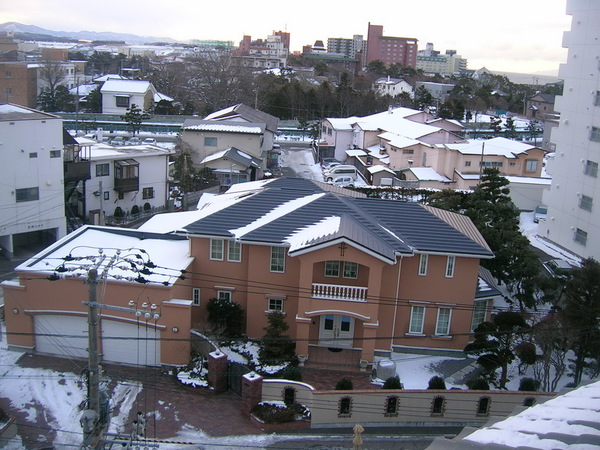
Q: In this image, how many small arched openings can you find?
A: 6